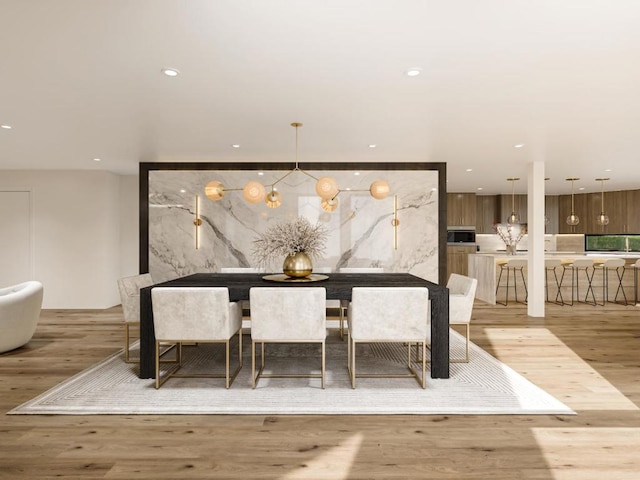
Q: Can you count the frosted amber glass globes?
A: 6